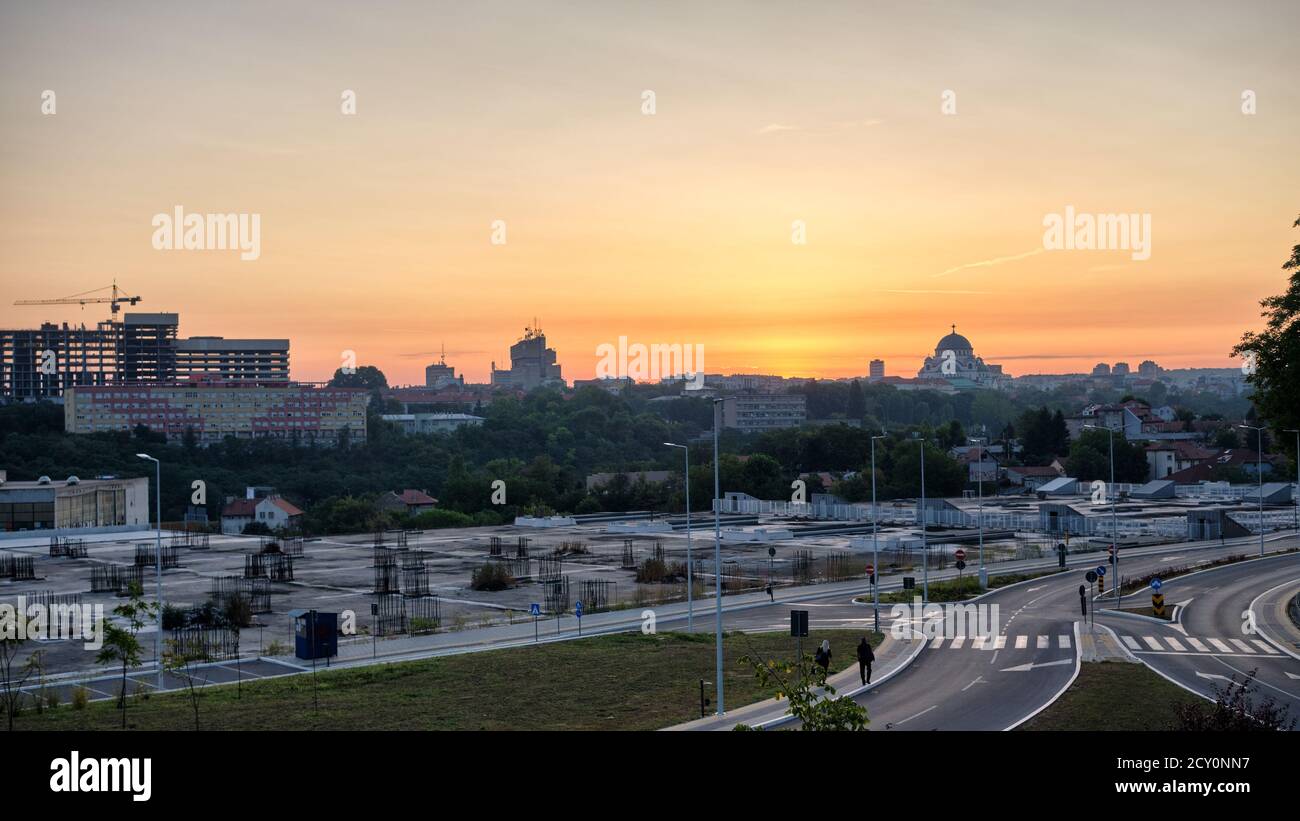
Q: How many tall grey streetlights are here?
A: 9